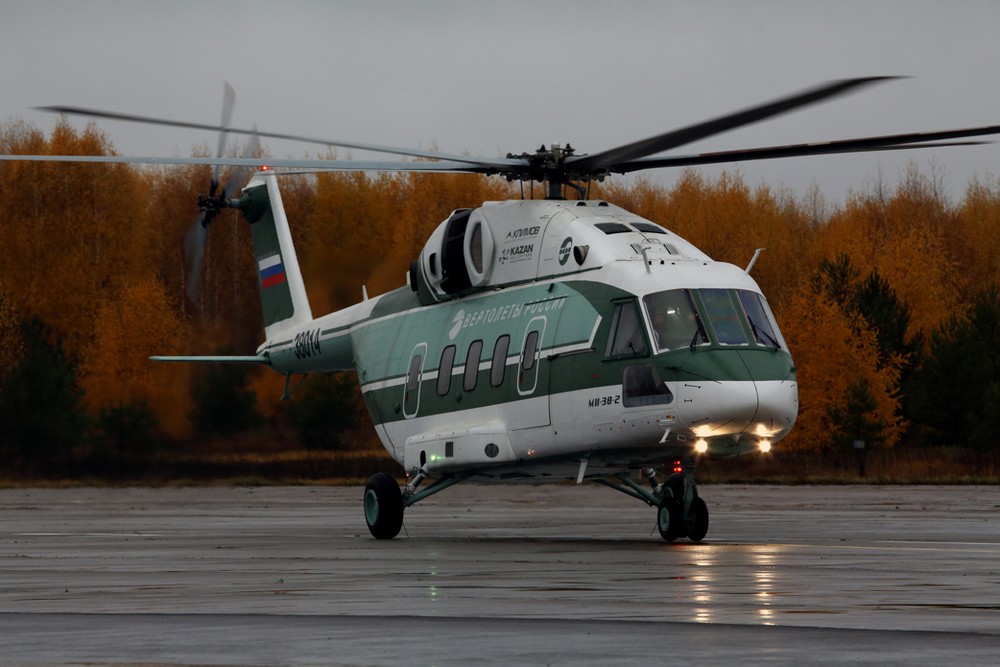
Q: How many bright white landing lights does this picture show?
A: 2